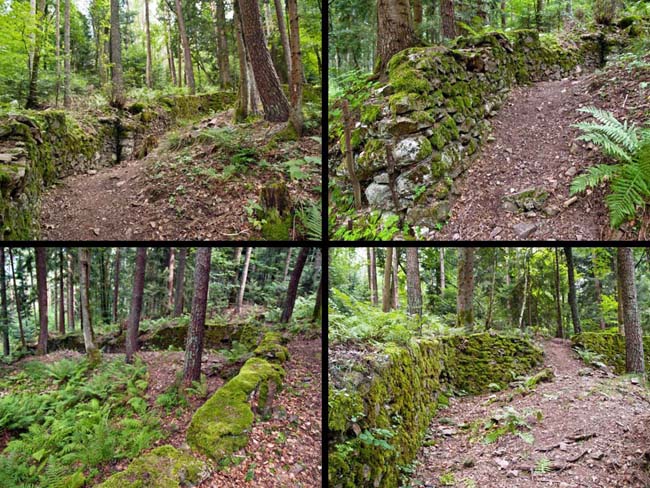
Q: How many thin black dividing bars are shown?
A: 2